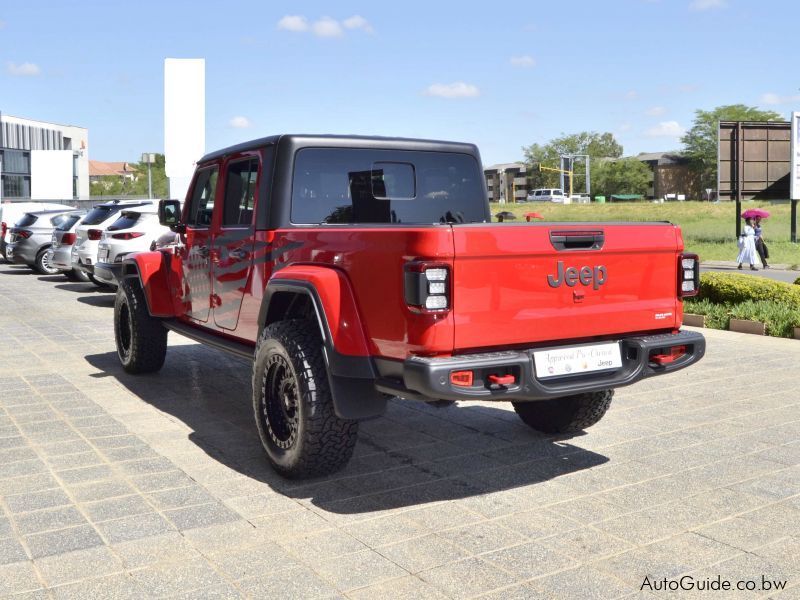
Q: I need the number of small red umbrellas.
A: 1